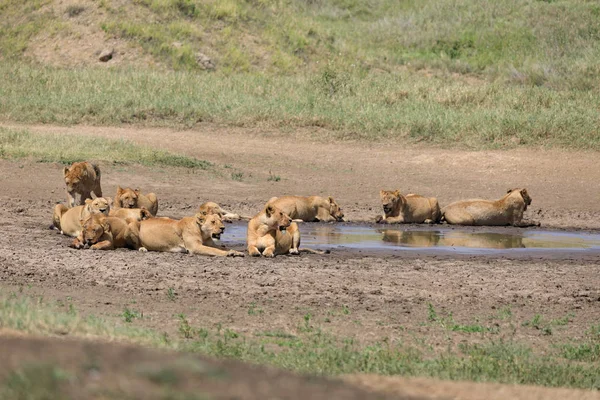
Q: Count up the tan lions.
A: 11